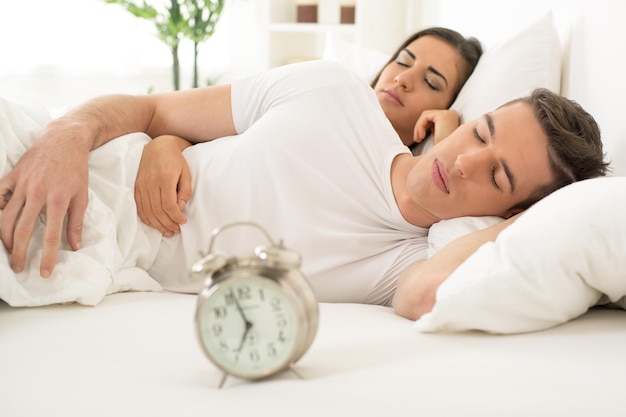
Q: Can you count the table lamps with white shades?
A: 0